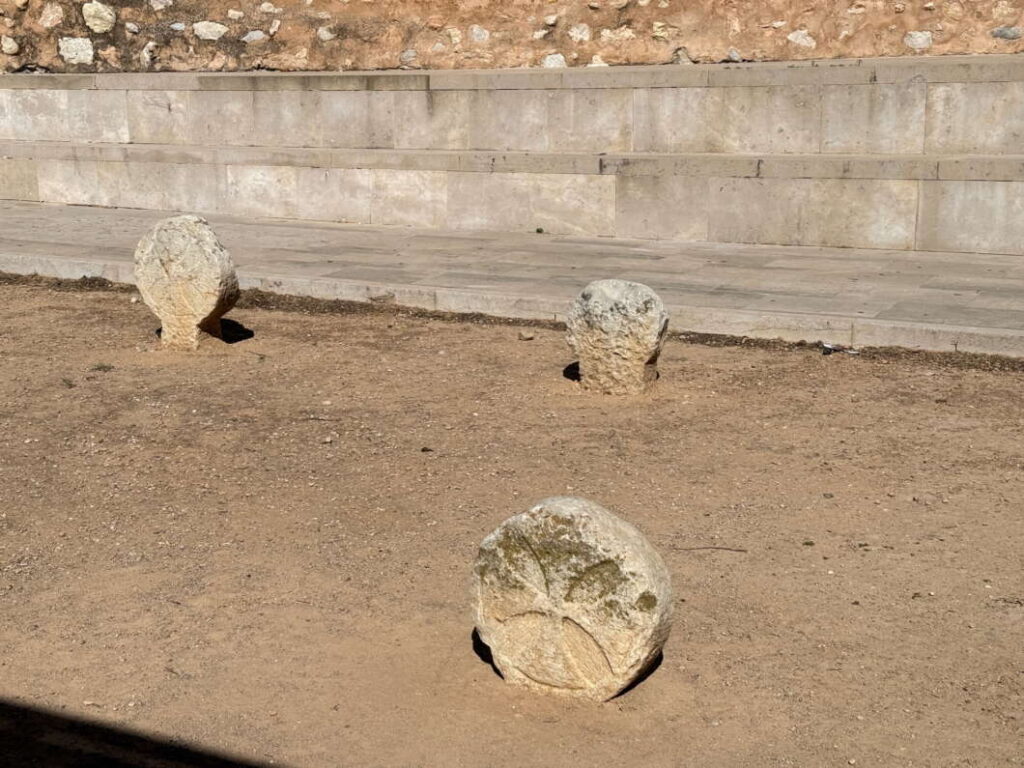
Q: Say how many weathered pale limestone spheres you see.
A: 3